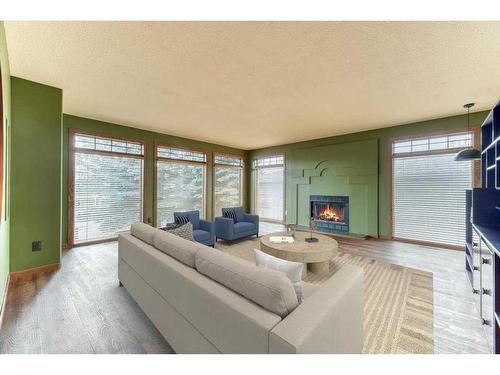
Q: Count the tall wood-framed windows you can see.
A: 5